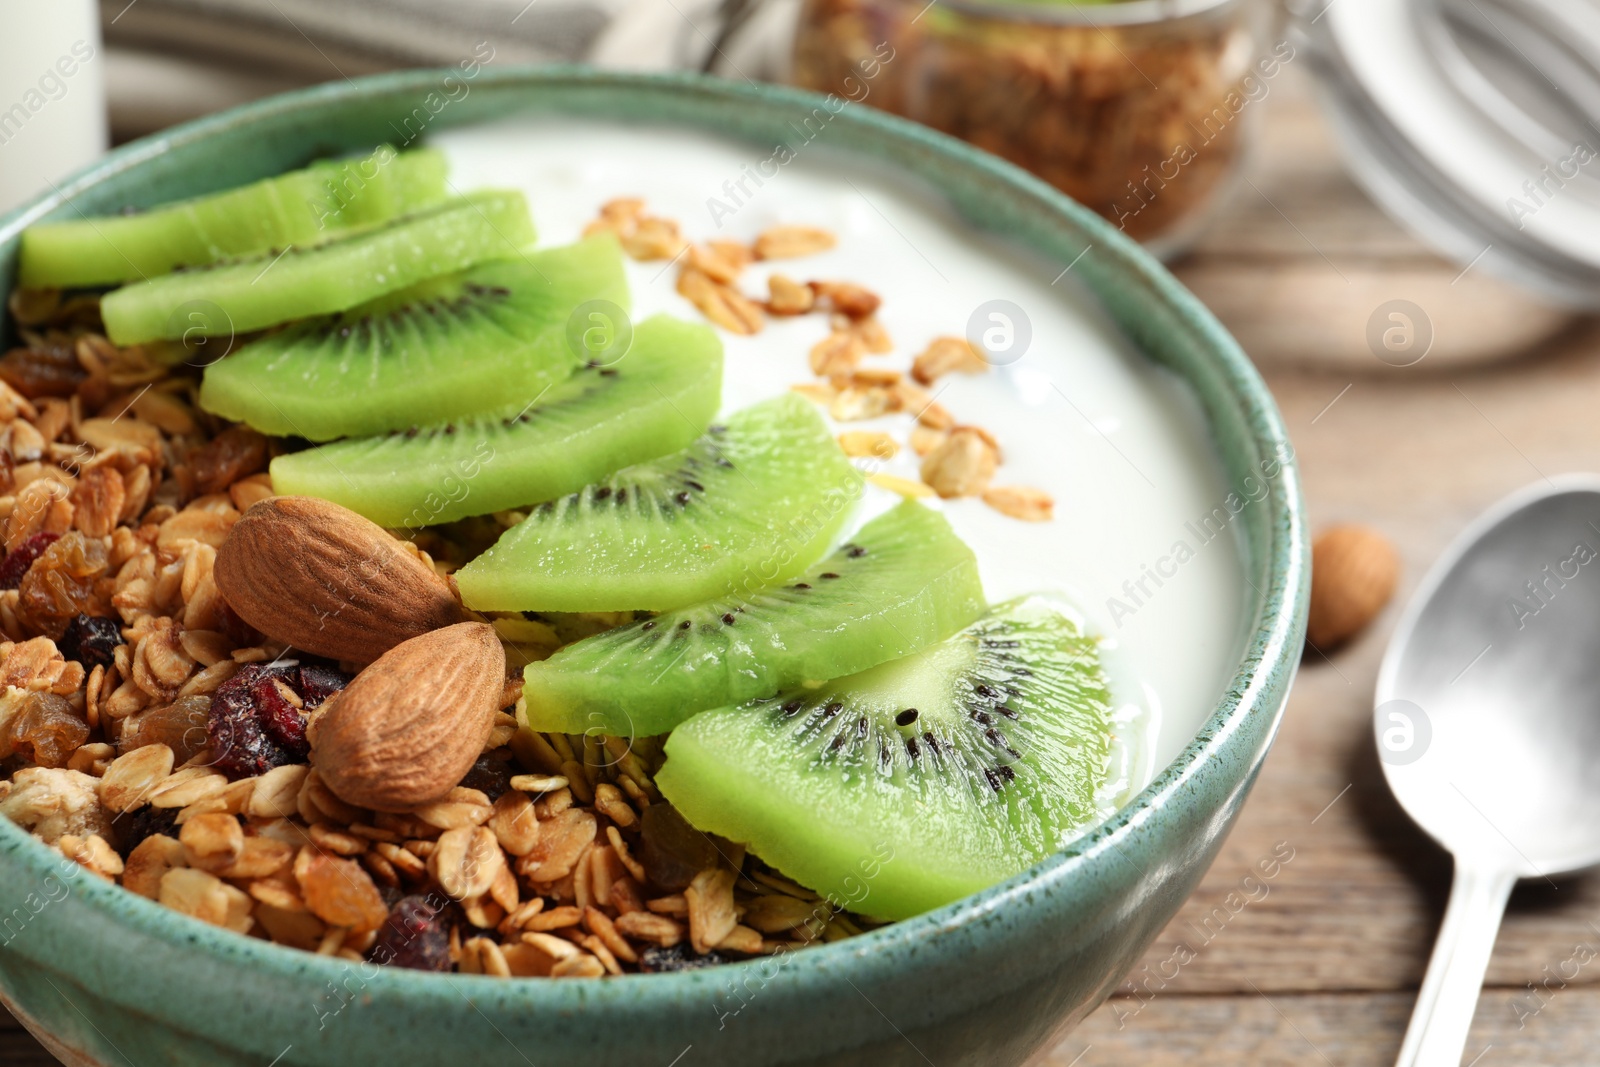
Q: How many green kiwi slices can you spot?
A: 7